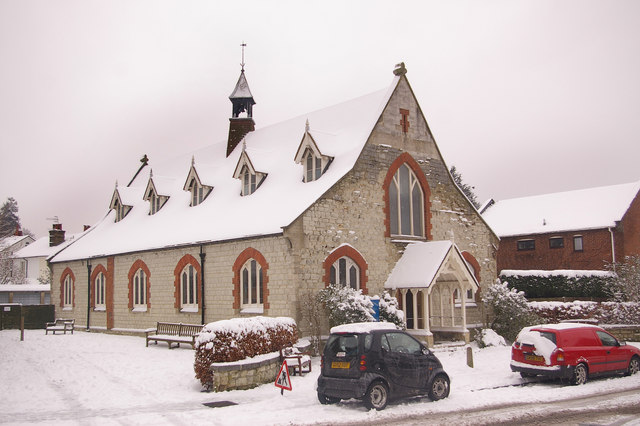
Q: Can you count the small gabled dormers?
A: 5